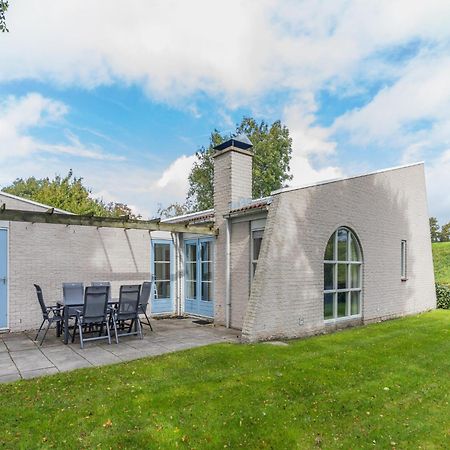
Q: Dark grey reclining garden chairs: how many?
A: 6